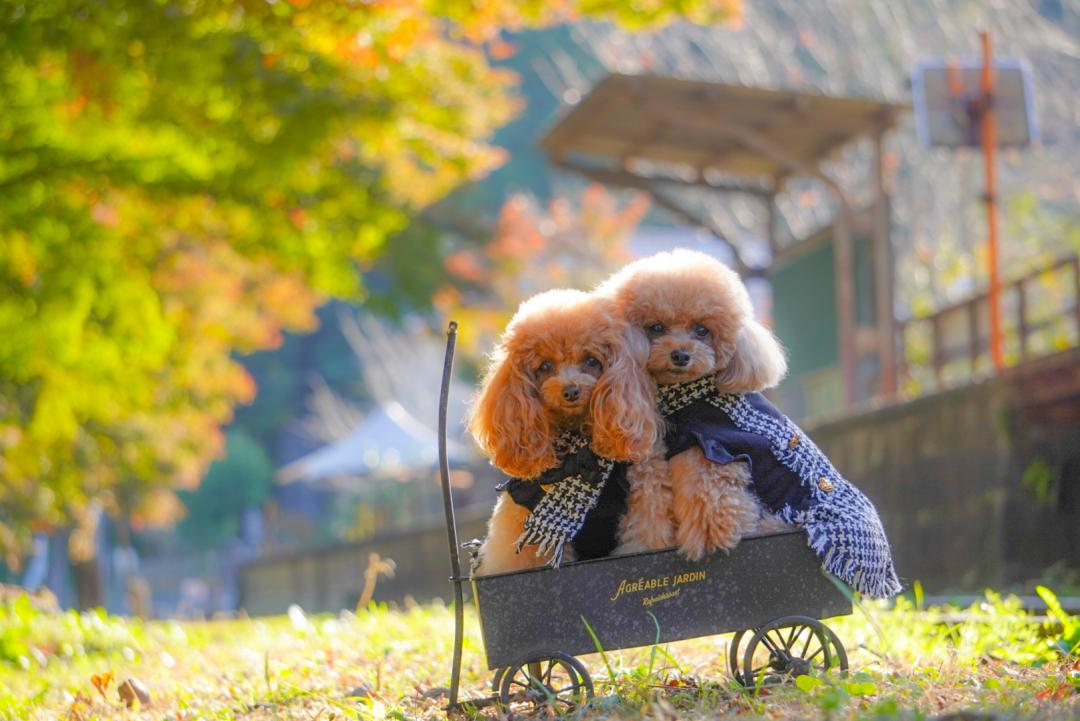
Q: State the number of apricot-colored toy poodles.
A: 2